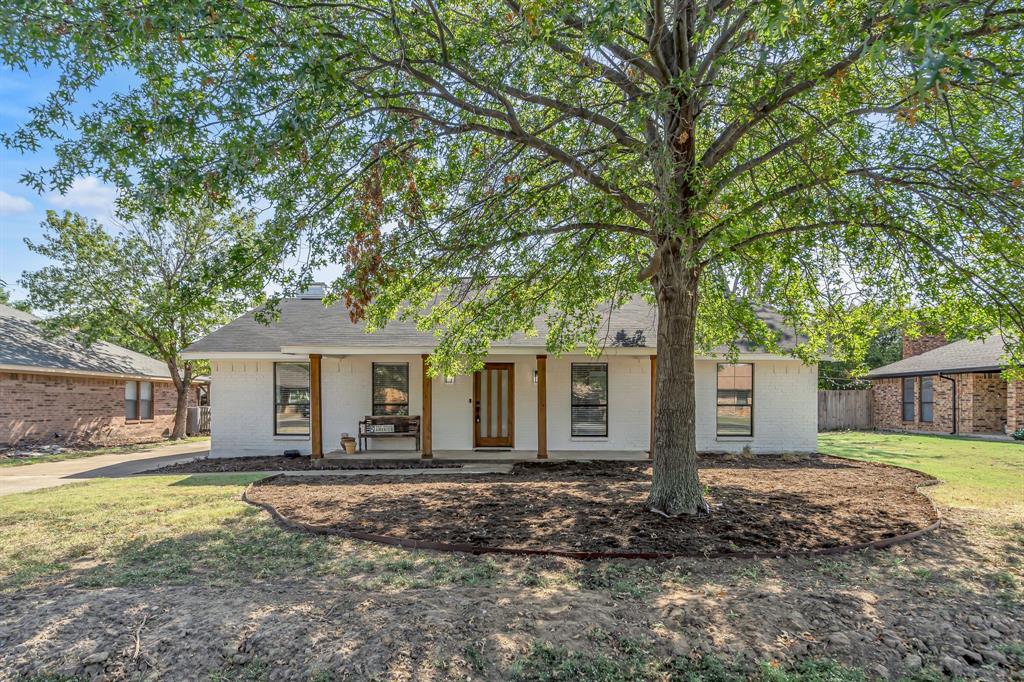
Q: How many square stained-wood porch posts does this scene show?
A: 4